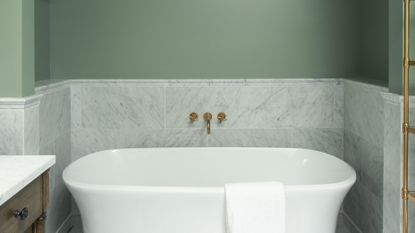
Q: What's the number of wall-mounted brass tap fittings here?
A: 3